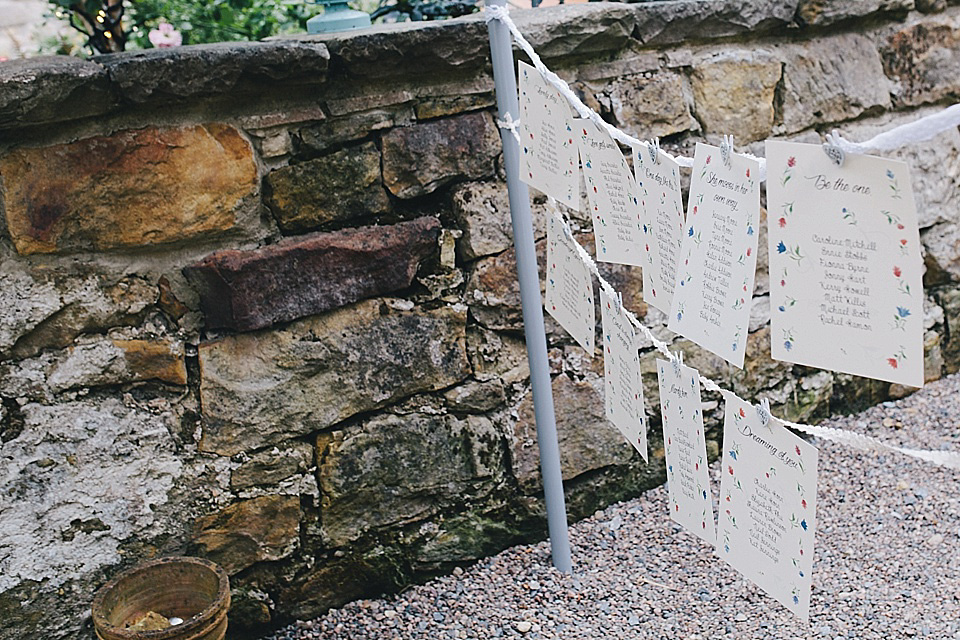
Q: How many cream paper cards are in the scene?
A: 9